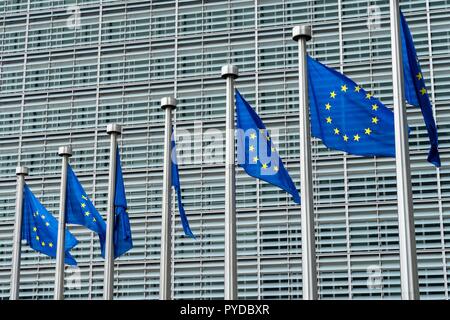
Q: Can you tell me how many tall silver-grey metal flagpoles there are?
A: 7